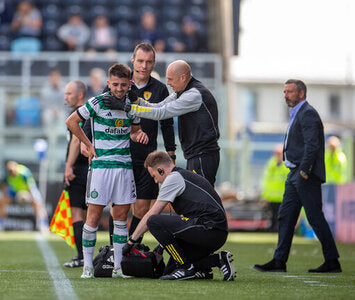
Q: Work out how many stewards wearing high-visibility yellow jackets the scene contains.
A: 2